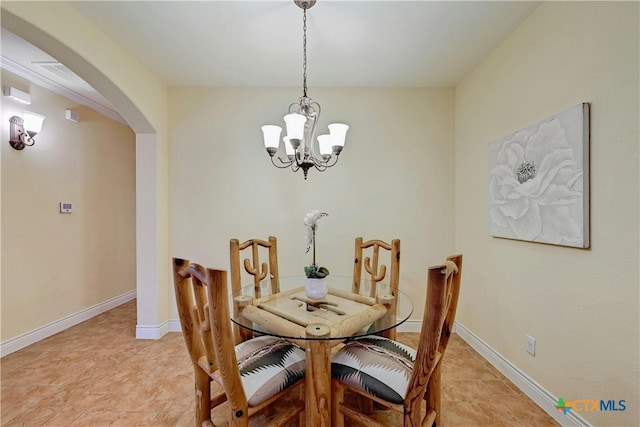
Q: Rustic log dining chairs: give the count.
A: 4